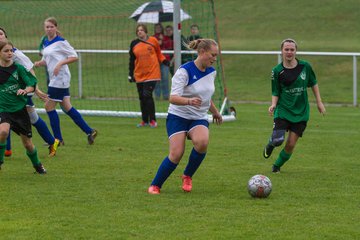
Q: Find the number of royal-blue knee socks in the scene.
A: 6